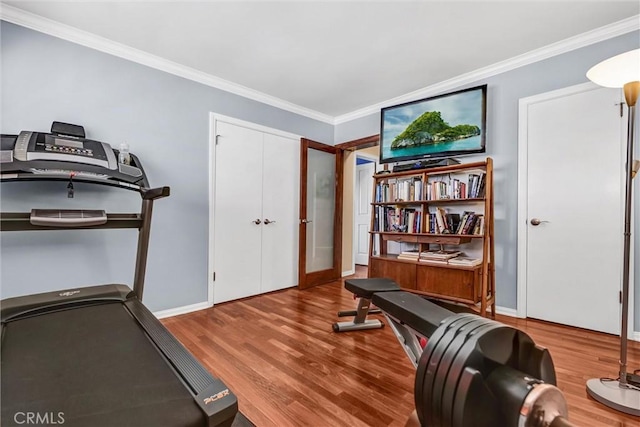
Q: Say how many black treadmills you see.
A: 1